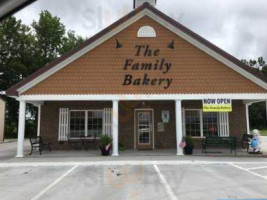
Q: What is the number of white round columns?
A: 3